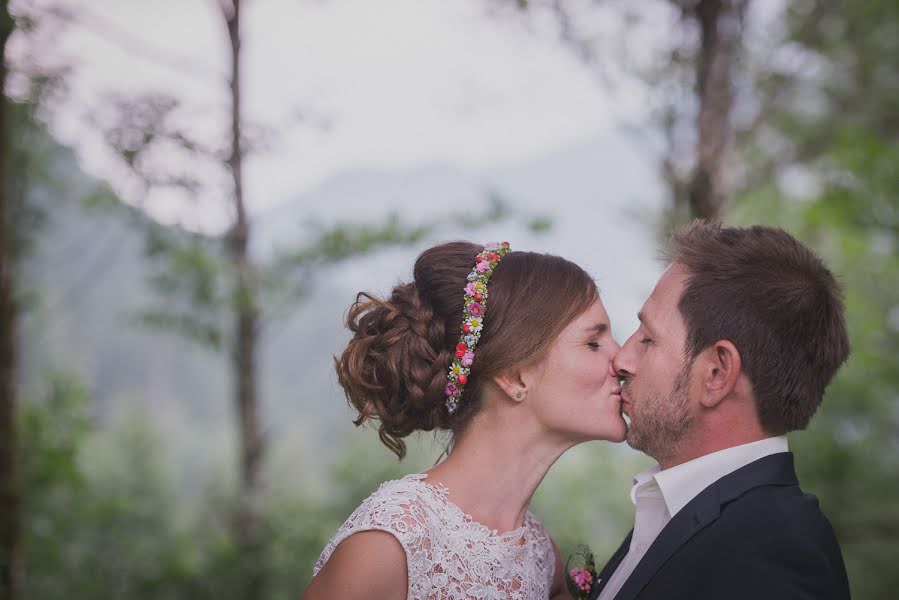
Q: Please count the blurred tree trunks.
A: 3